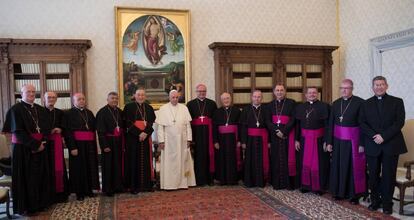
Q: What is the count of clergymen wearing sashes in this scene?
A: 11